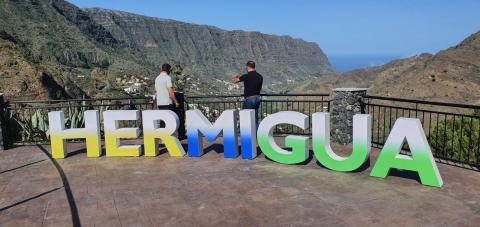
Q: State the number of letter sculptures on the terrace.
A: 8